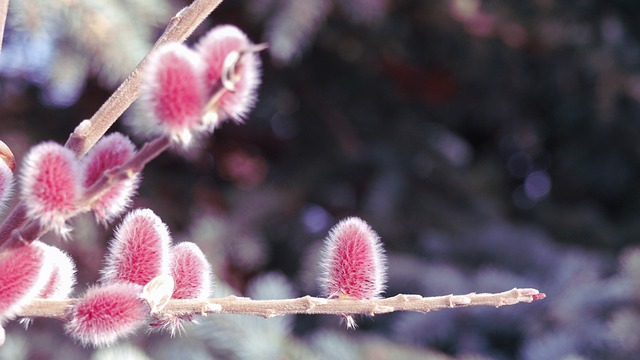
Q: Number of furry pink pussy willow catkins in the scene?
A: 11